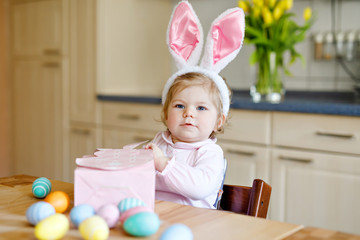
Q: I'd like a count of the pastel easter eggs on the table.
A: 11